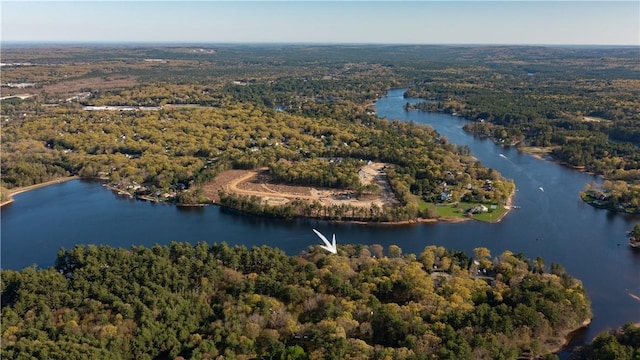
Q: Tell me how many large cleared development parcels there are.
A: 1